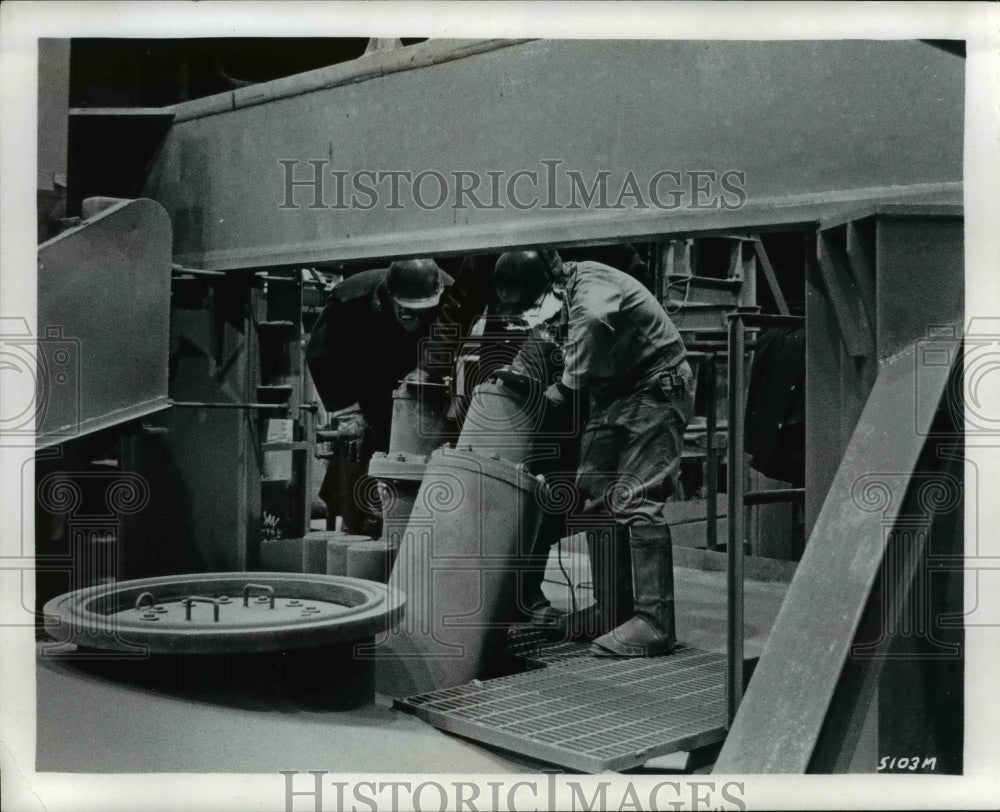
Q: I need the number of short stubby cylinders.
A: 3